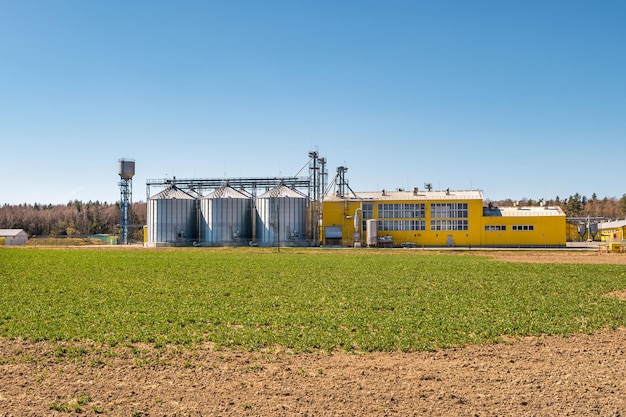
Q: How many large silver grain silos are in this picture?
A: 3